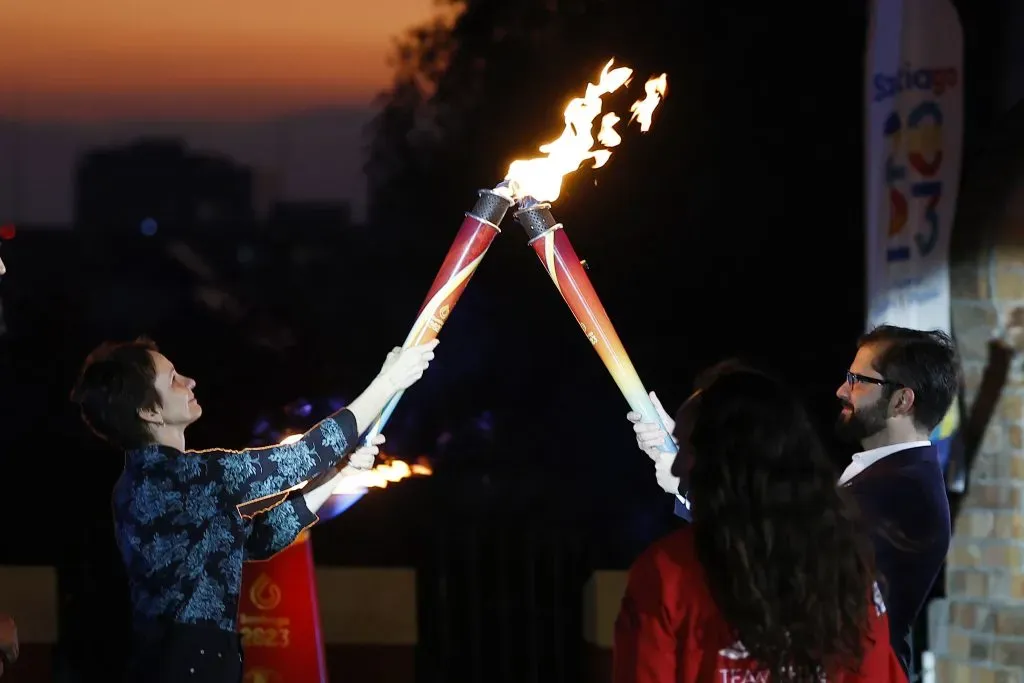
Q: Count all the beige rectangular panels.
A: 3